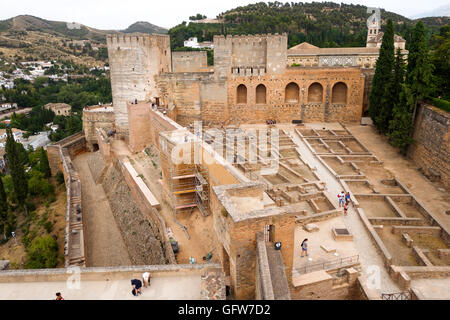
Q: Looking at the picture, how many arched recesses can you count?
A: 5